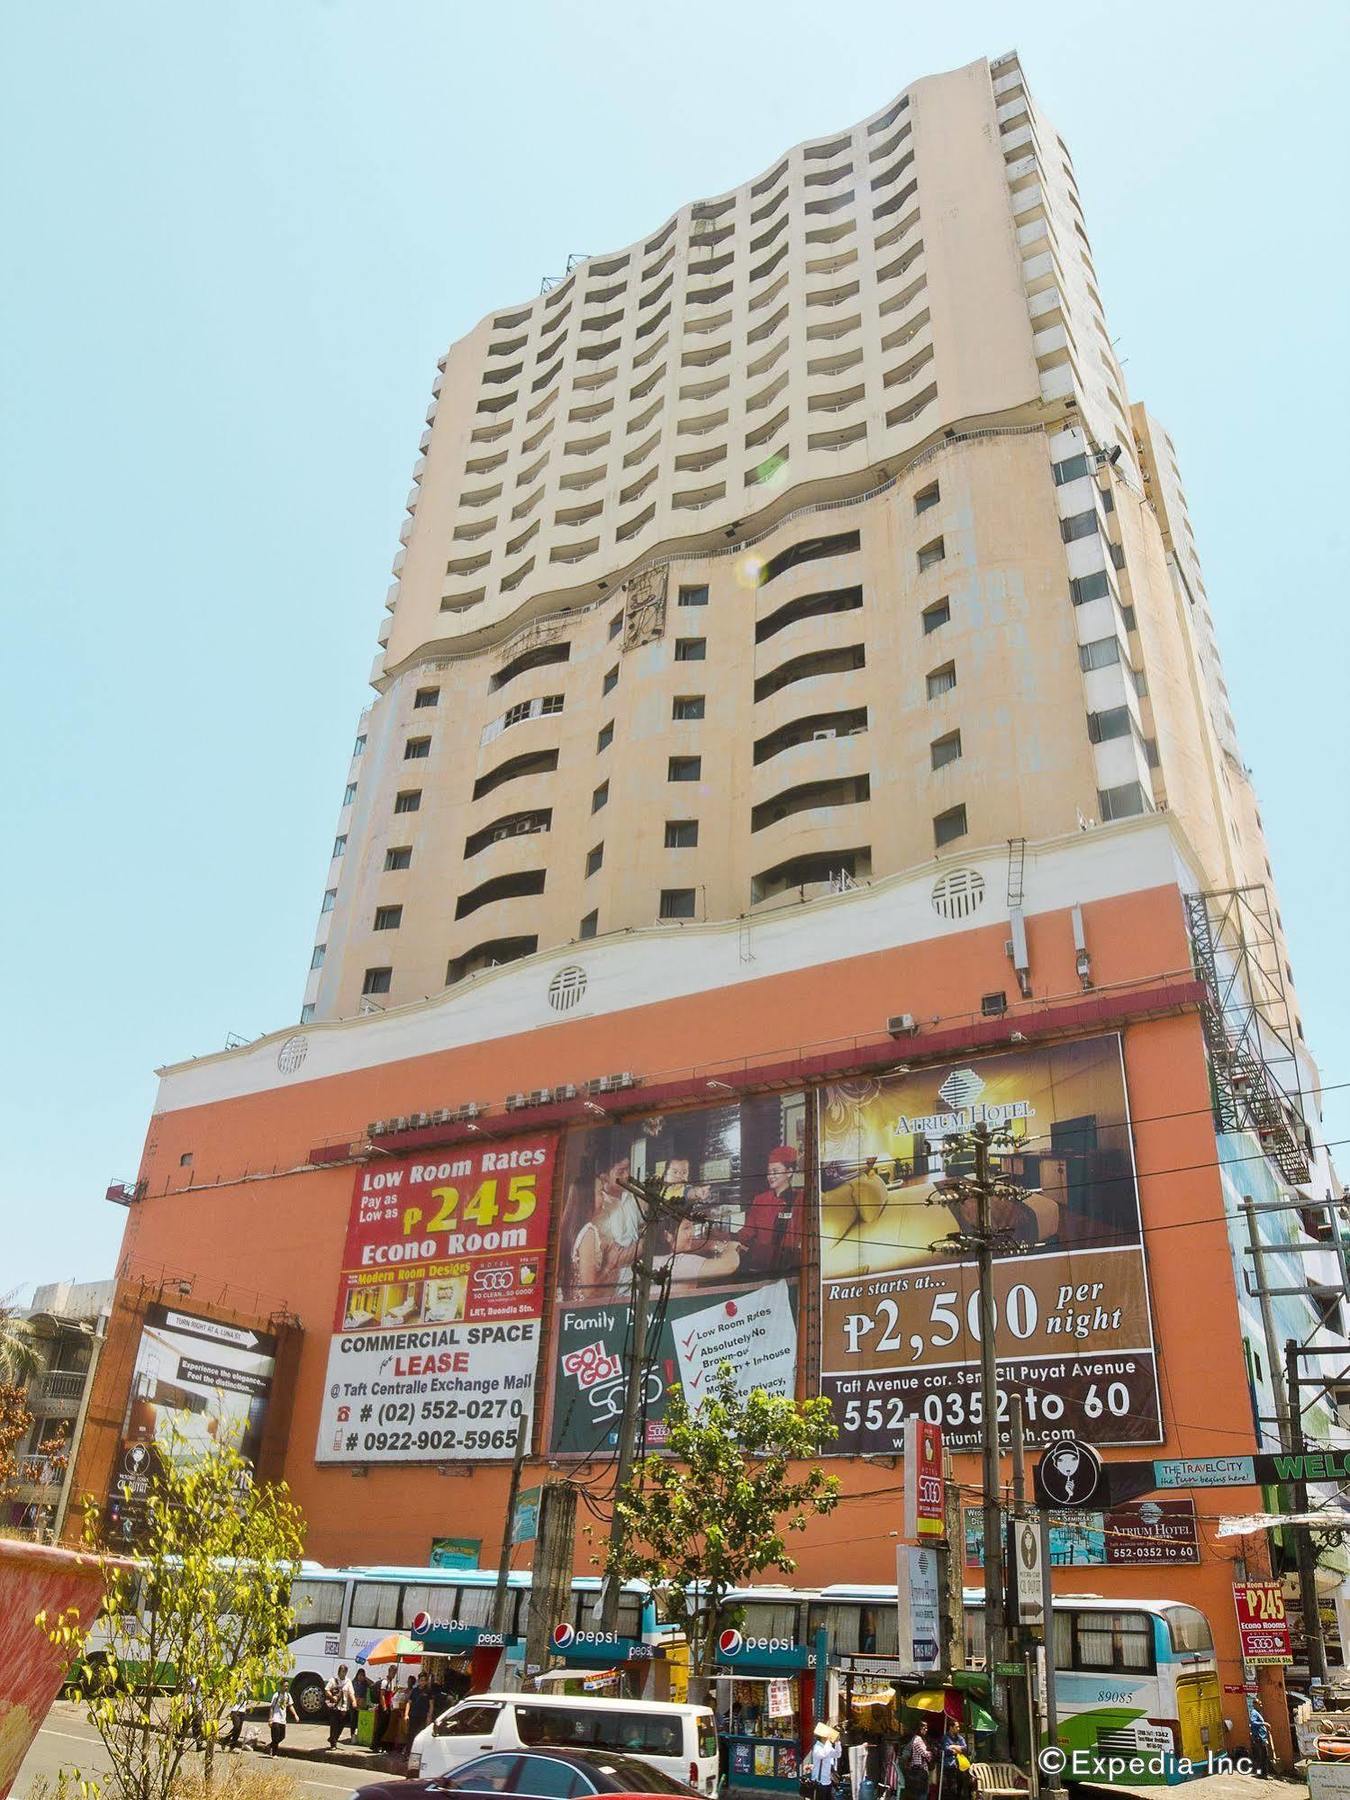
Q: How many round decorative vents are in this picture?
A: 3